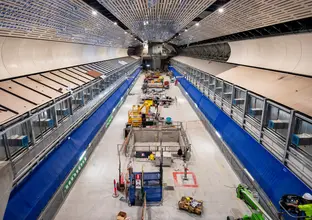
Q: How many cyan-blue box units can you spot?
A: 8